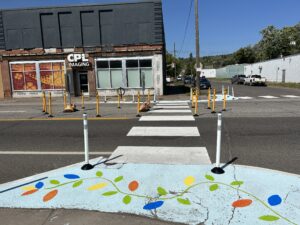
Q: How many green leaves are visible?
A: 12